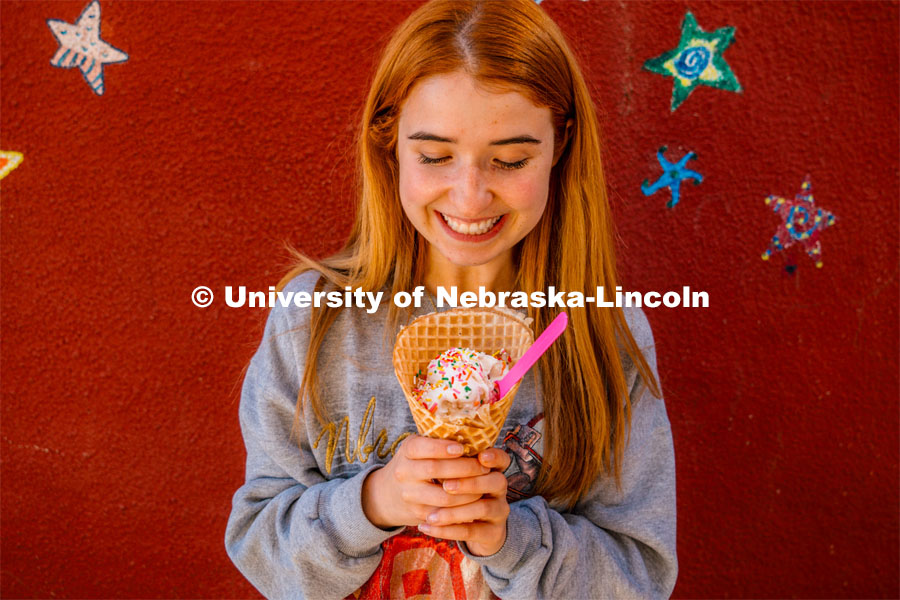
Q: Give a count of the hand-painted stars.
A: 5